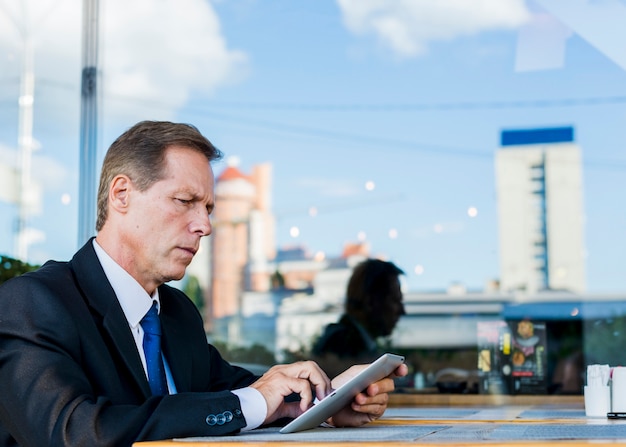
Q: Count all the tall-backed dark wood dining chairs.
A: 0